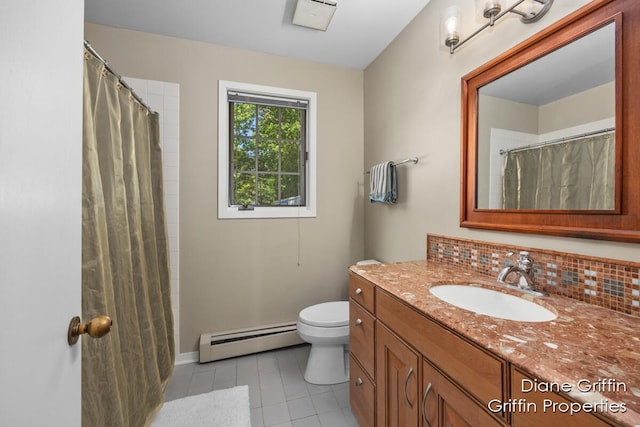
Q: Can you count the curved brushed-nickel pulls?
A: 2